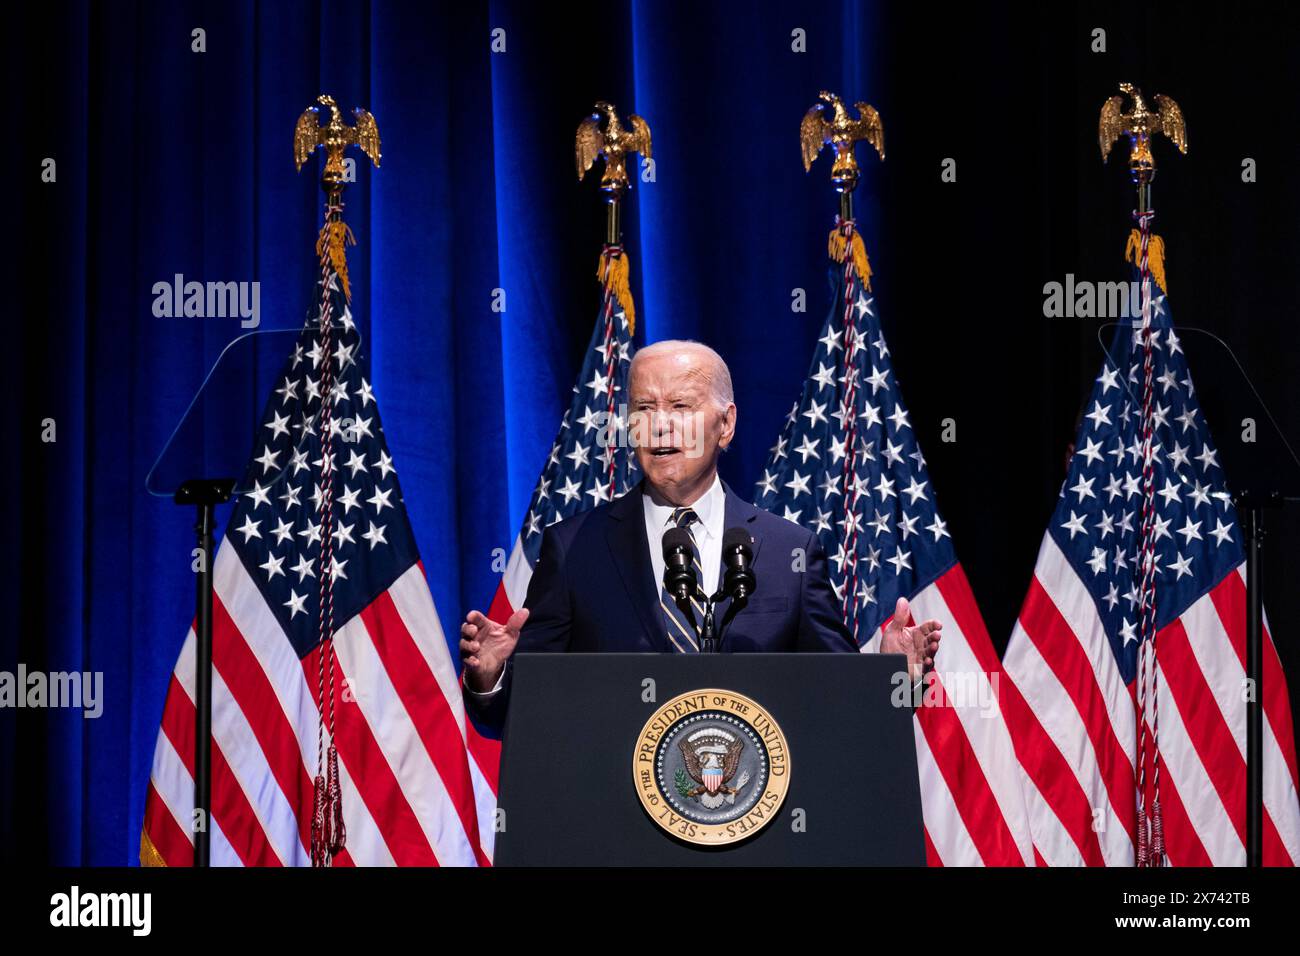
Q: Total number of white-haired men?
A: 1